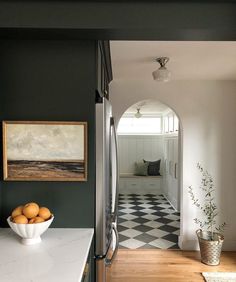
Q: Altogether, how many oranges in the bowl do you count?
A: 5